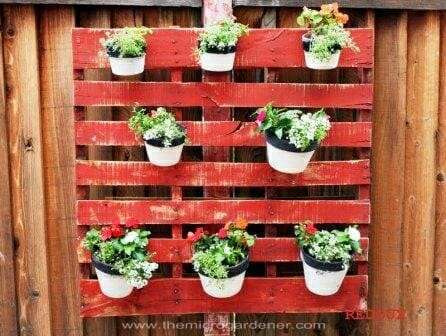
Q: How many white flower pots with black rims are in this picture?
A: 8